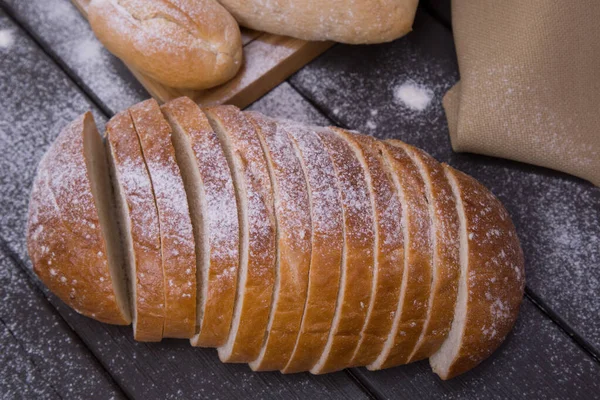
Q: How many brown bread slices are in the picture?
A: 12